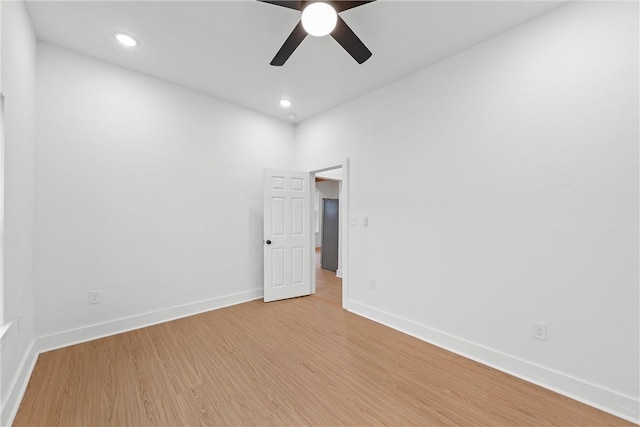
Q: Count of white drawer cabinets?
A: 0